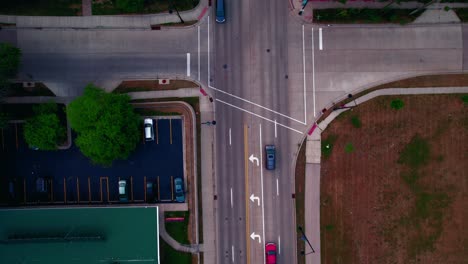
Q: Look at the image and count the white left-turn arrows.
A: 3